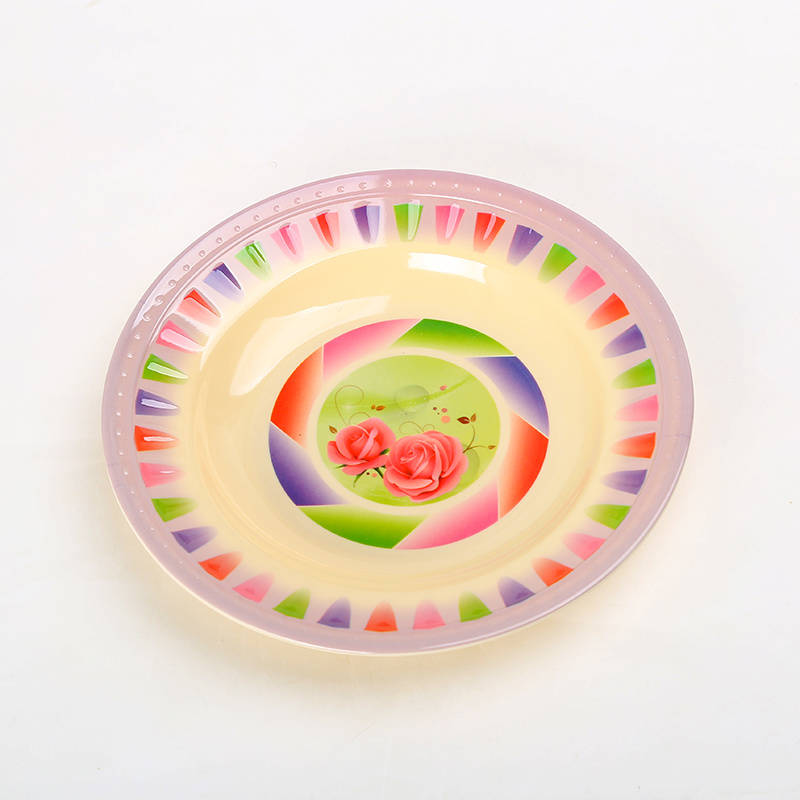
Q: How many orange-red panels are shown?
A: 11